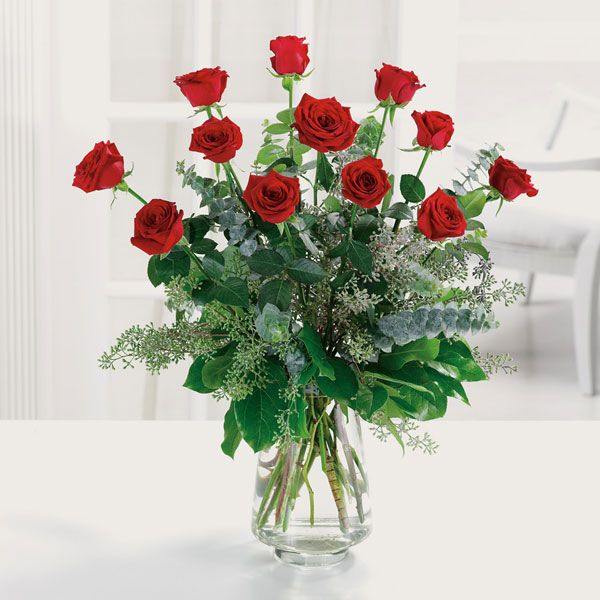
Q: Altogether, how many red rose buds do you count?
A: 12